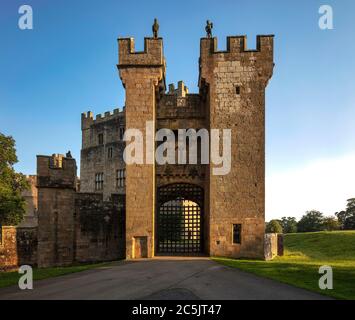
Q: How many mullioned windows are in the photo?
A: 2